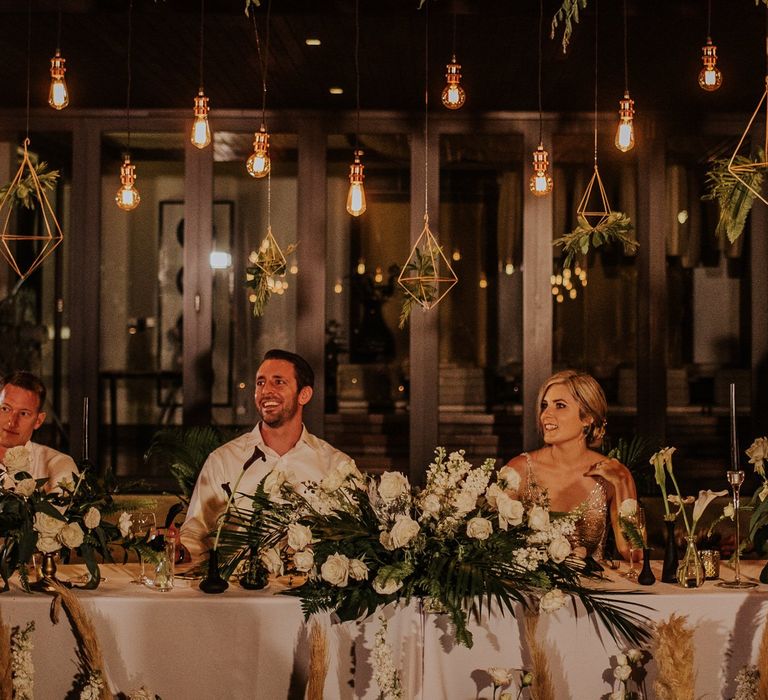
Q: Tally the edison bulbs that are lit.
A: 9